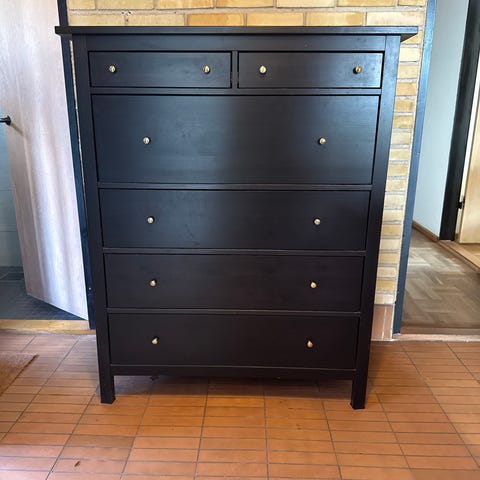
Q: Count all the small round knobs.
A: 12